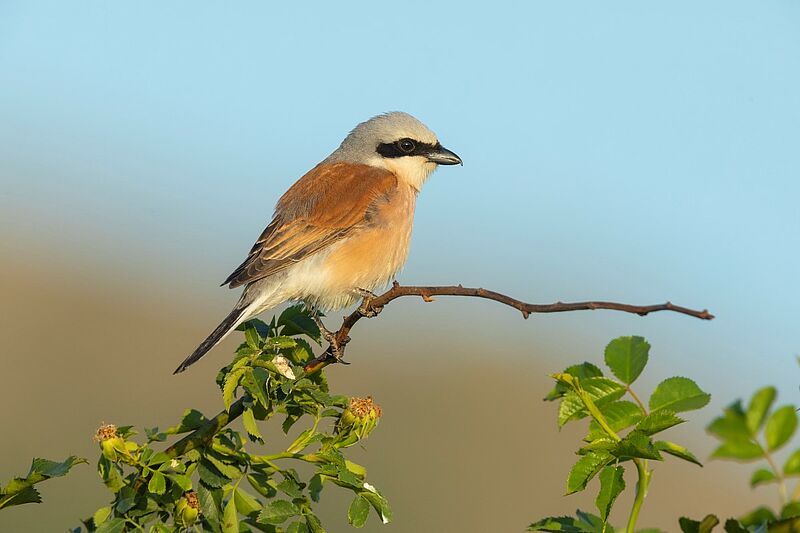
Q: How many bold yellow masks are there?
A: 0